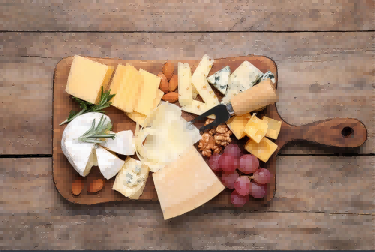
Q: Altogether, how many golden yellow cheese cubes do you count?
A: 4